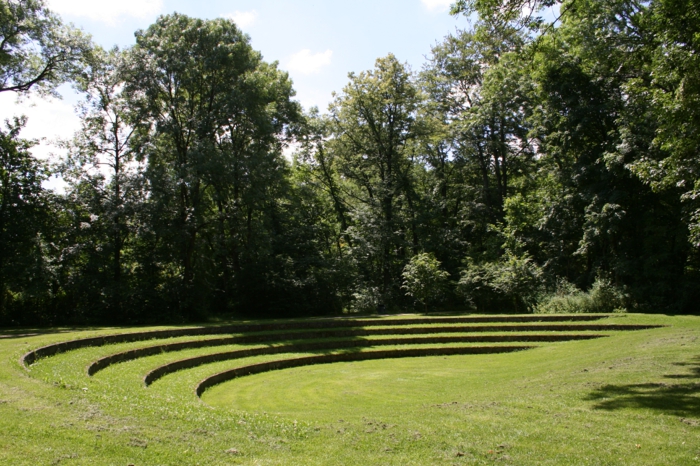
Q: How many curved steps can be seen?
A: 4